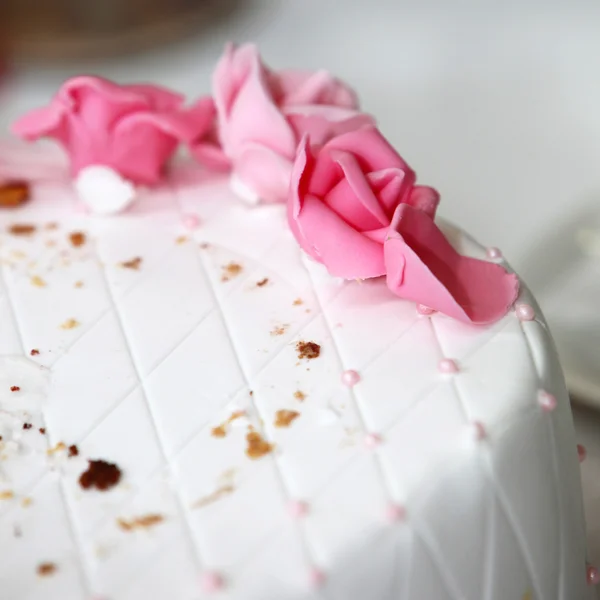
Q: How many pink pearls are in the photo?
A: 15